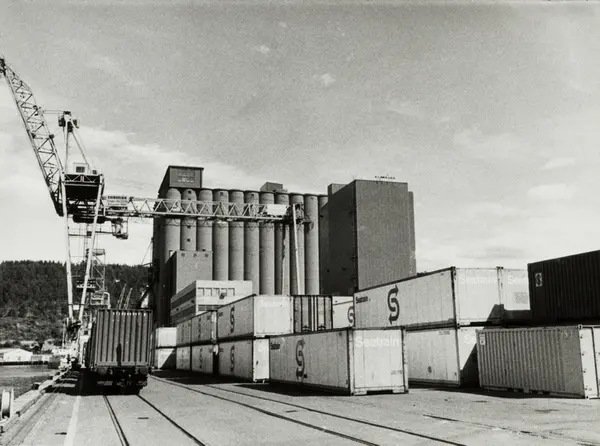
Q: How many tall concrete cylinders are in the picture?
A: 11